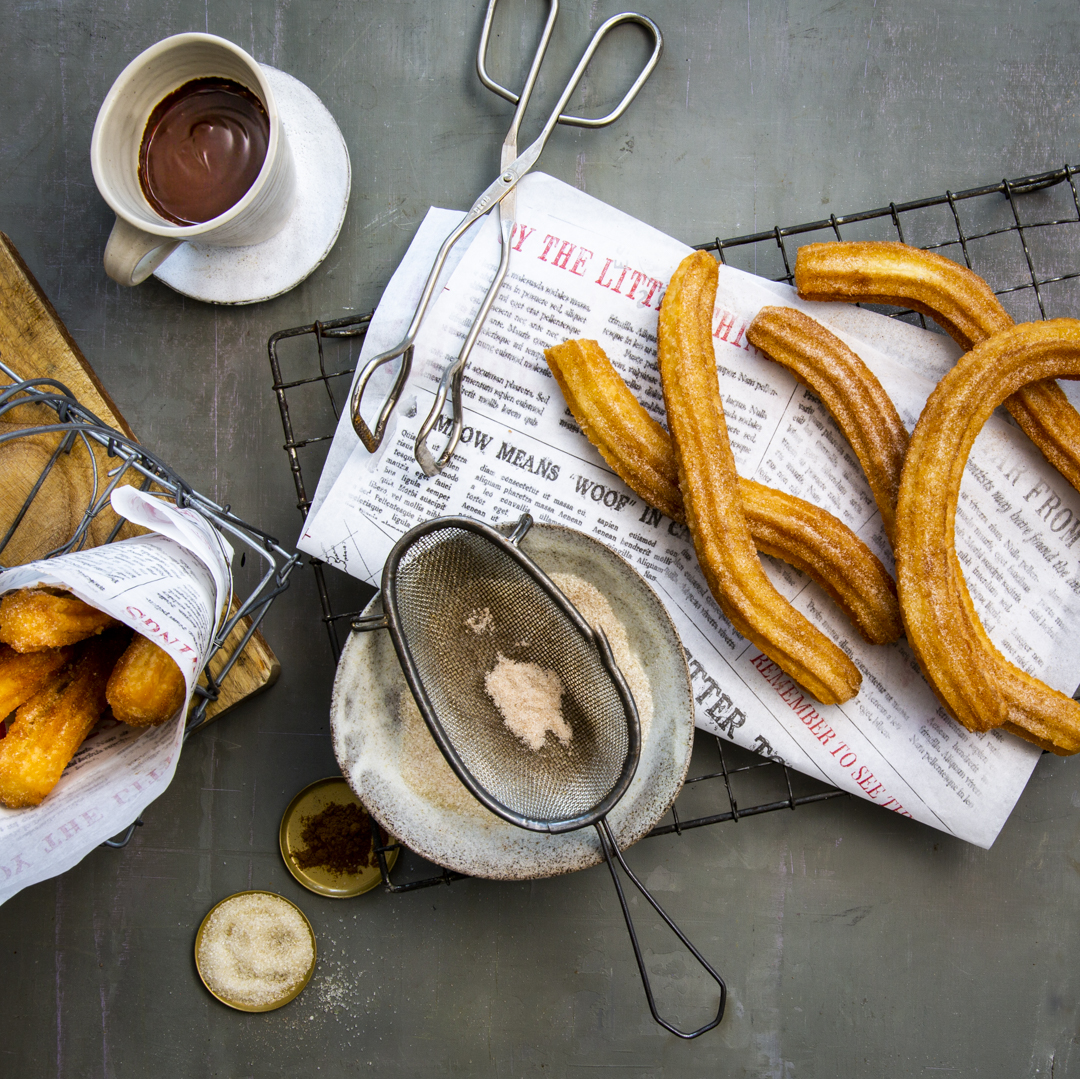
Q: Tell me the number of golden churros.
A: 9